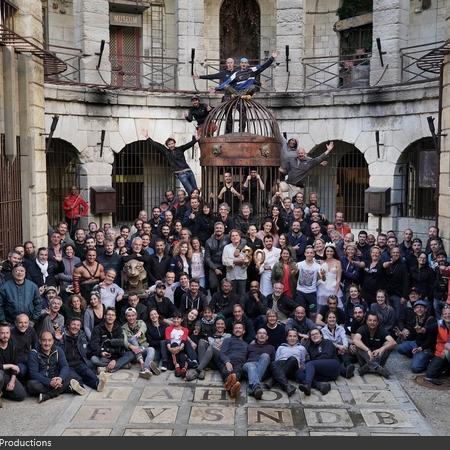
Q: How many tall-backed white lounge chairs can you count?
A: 0